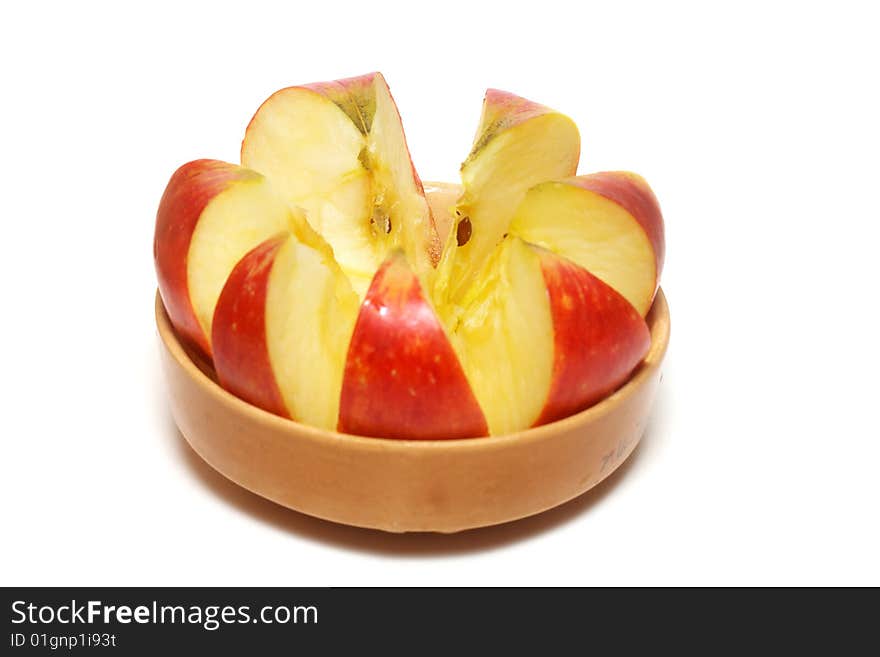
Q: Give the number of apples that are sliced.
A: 1